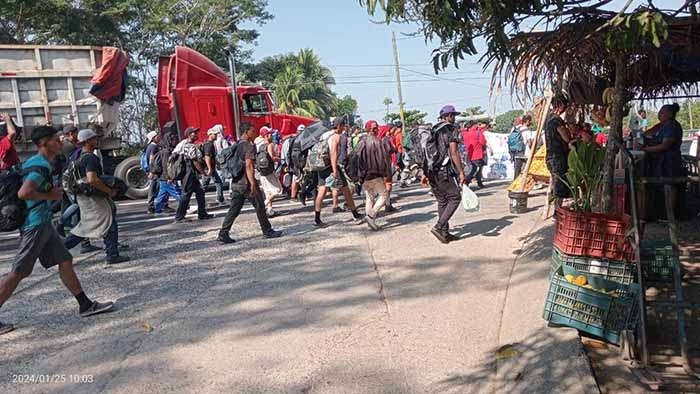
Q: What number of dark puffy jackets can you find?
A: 1